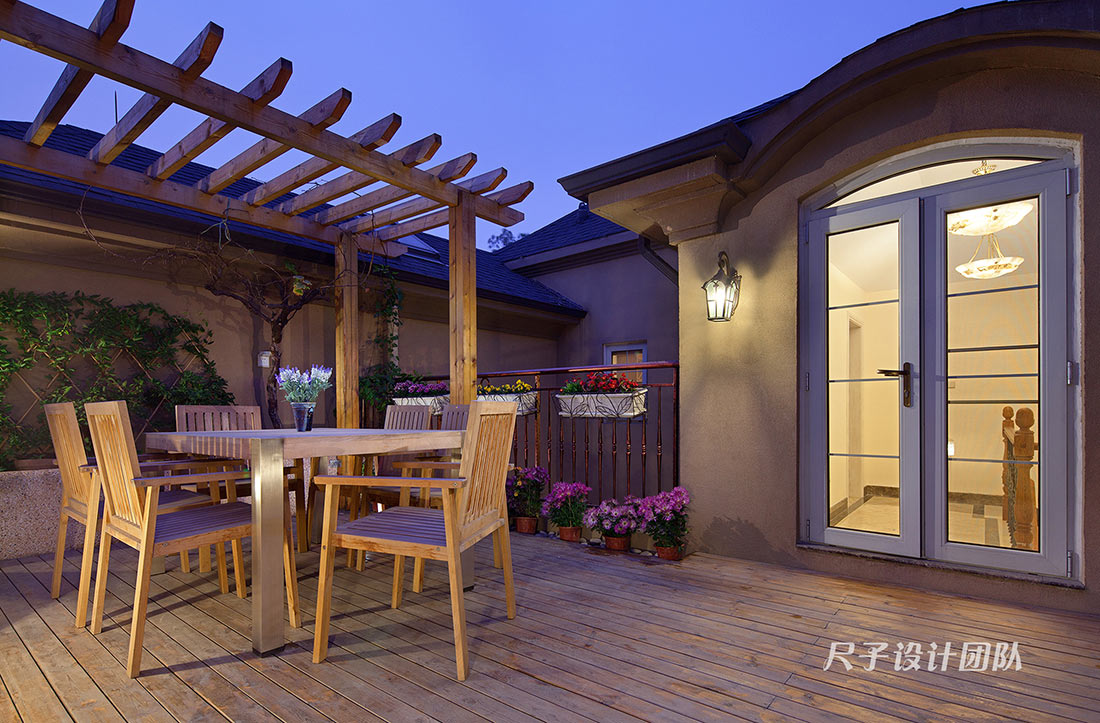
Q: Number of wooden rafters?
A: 9